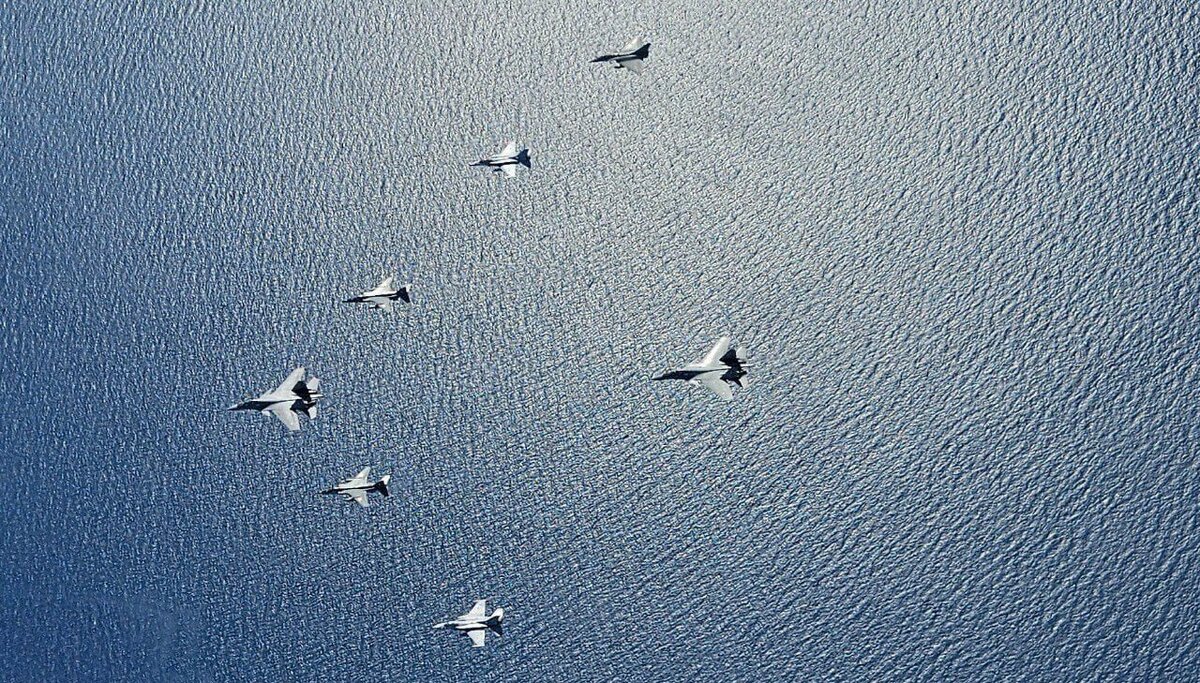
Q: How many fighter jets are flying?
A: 7